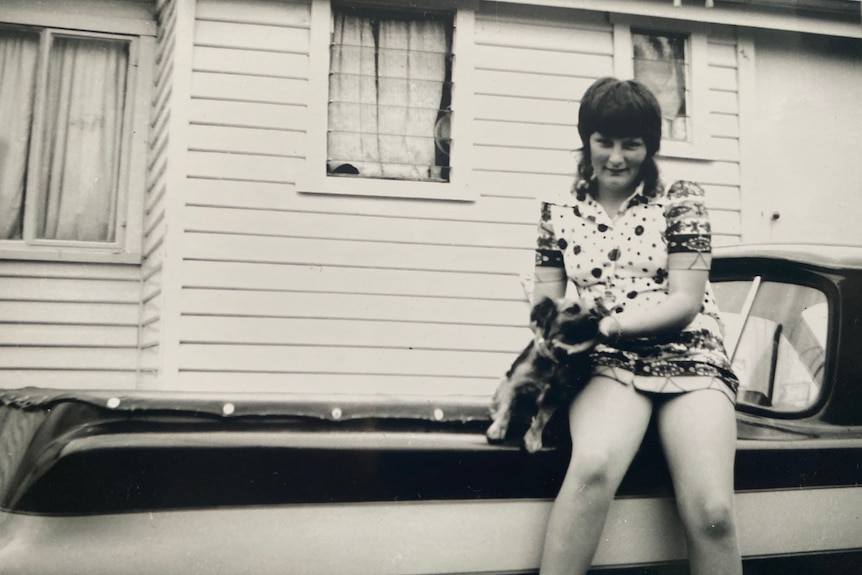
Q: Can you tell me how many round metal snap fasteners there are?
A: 4